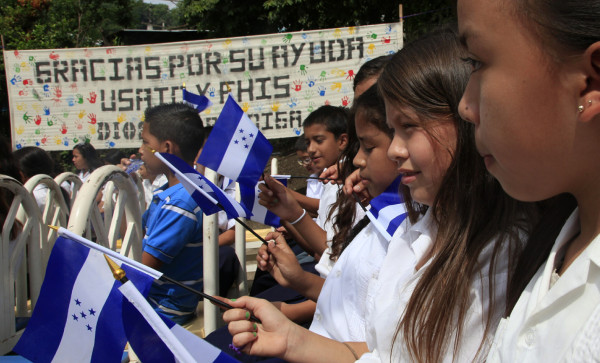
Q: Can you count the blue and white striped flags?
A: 7